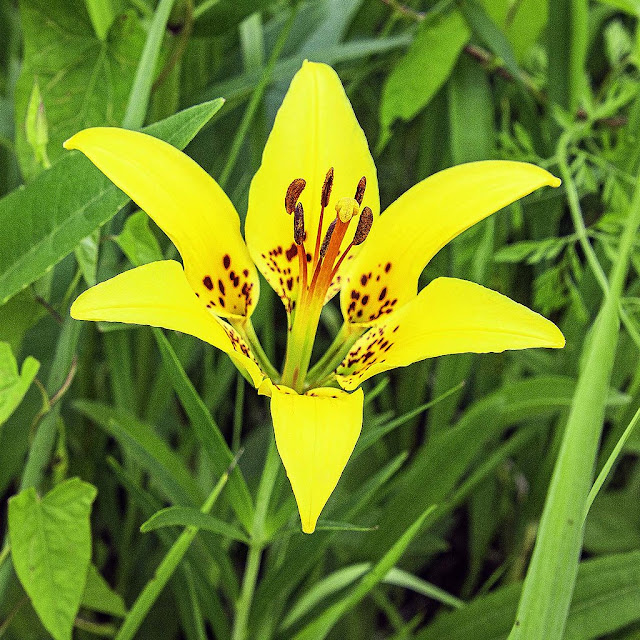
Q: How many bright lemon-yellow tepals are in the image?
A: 6